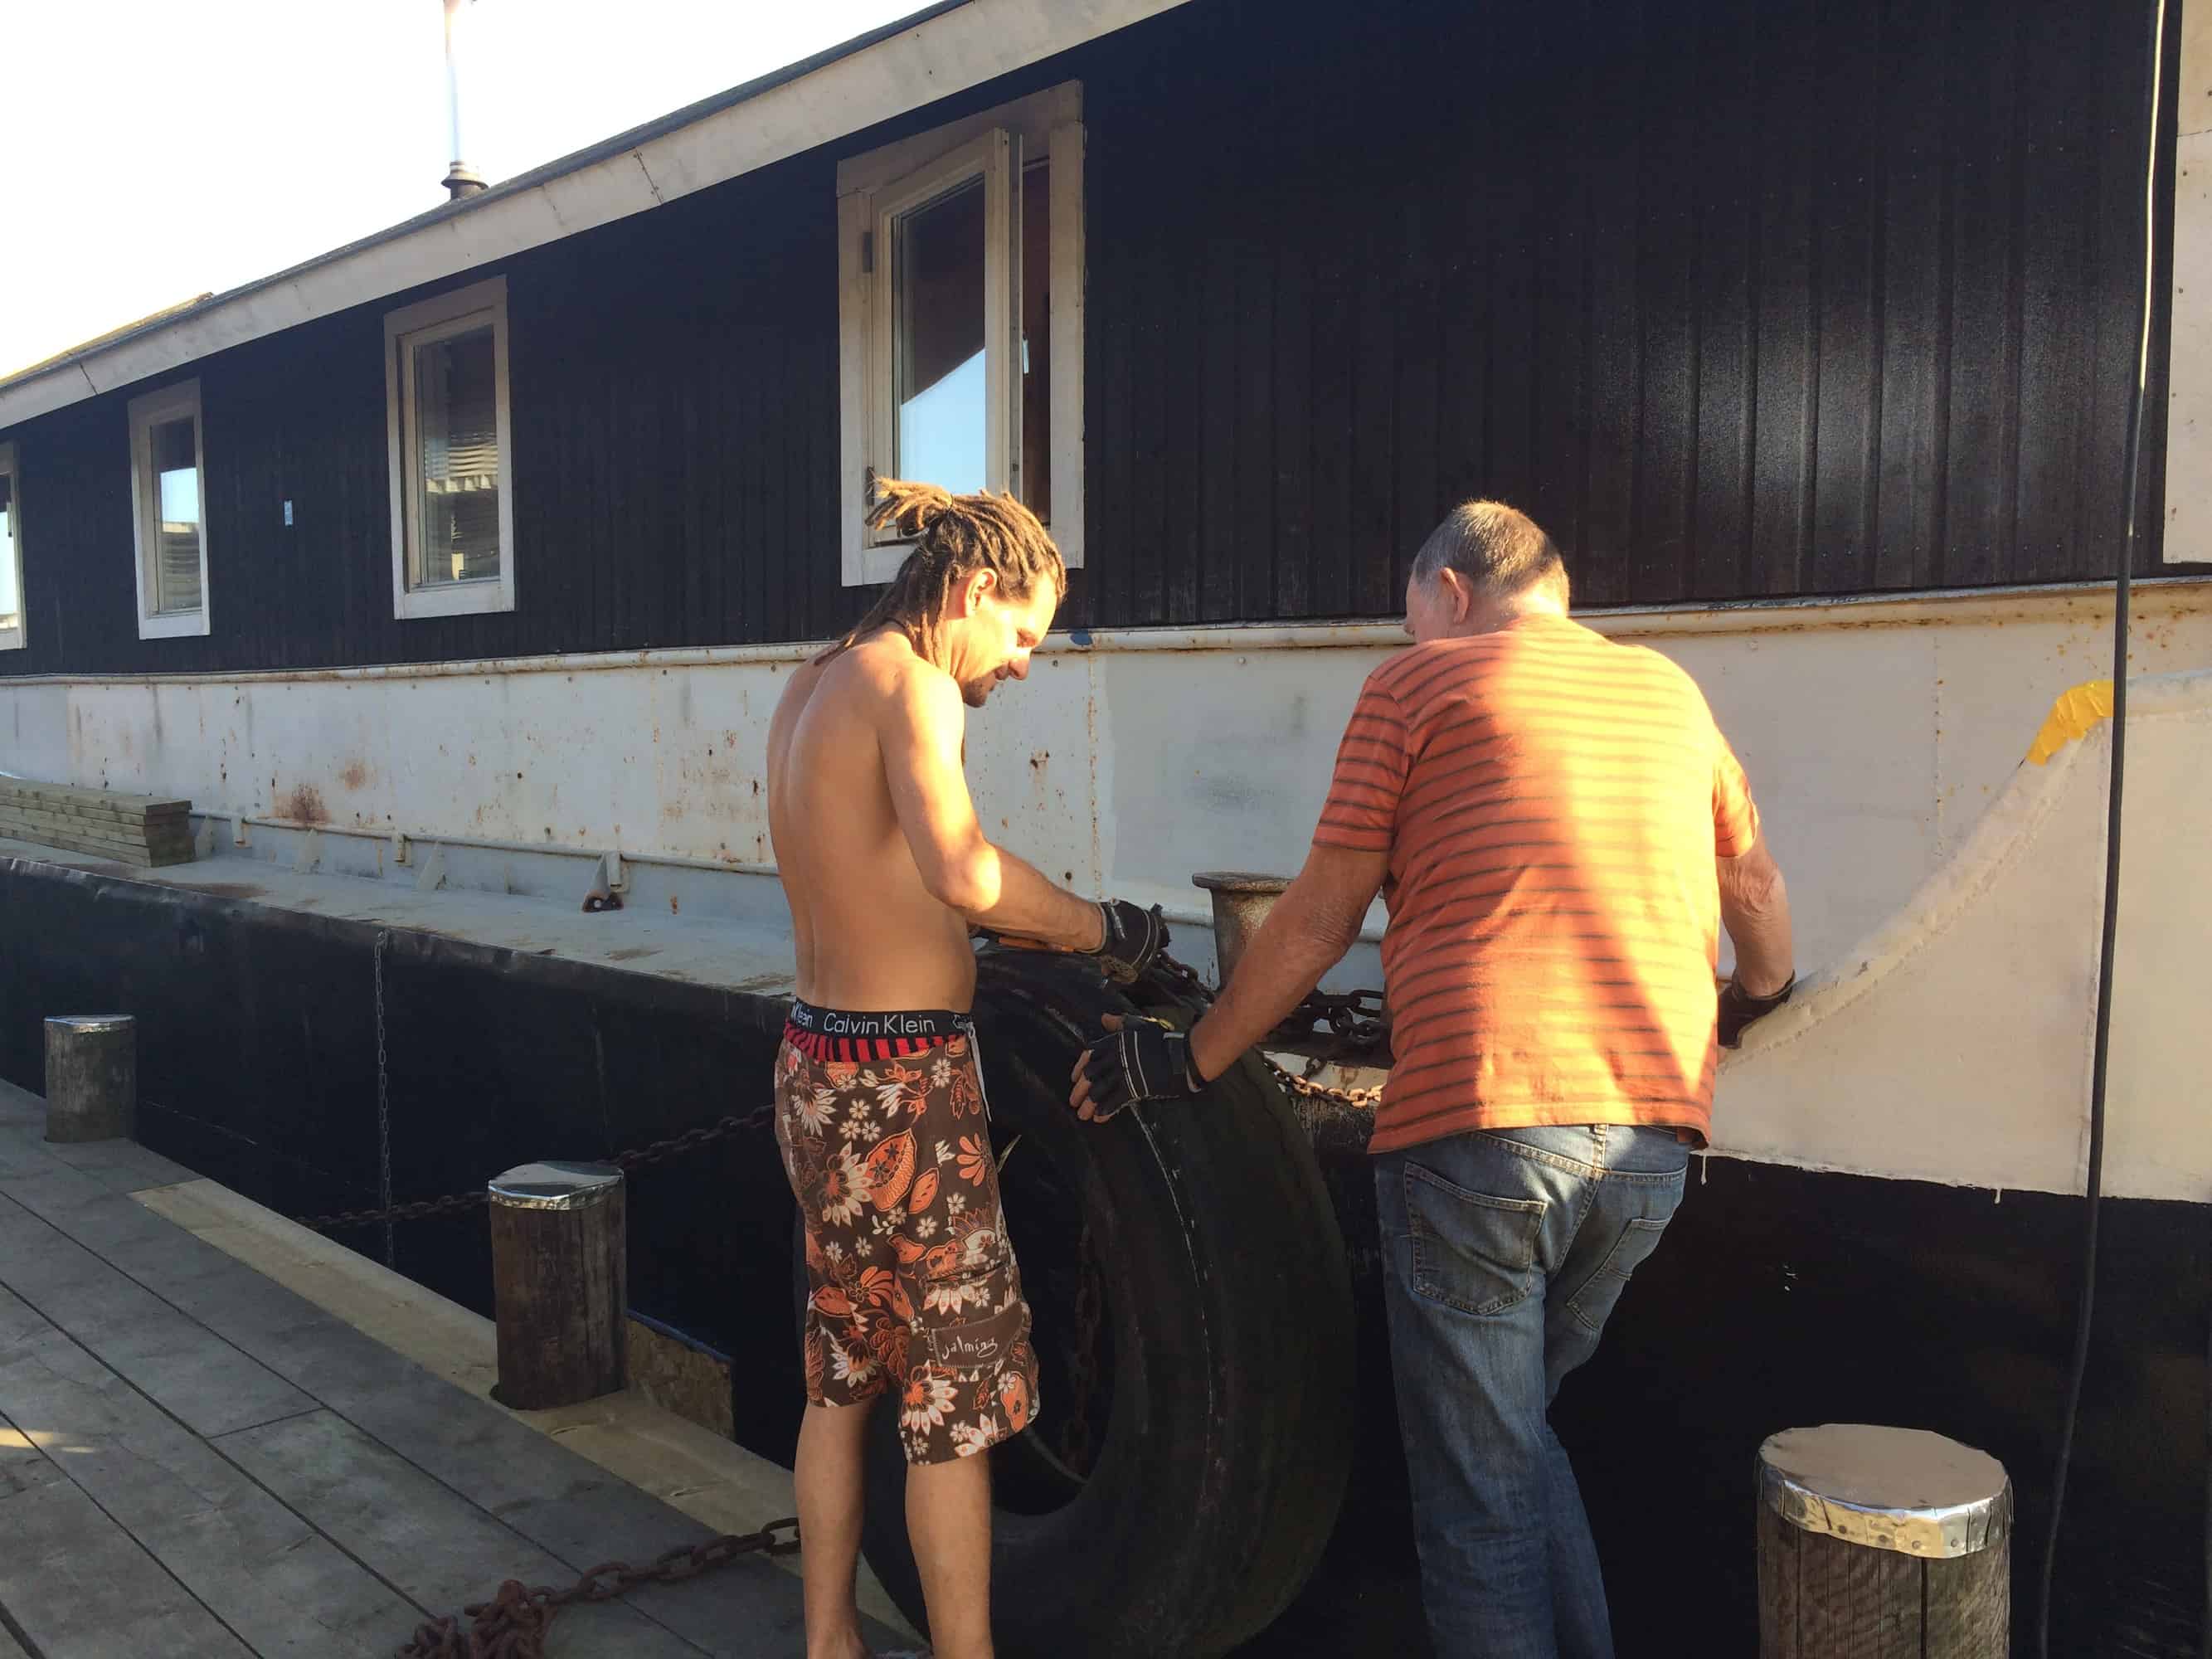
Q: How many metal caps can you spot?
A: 3